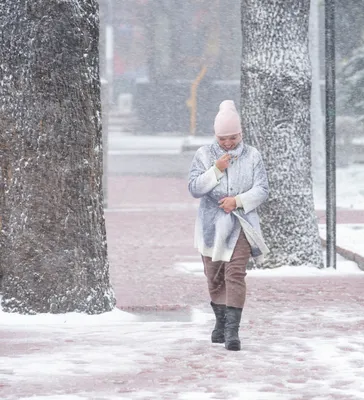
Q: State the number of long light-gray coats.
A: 1